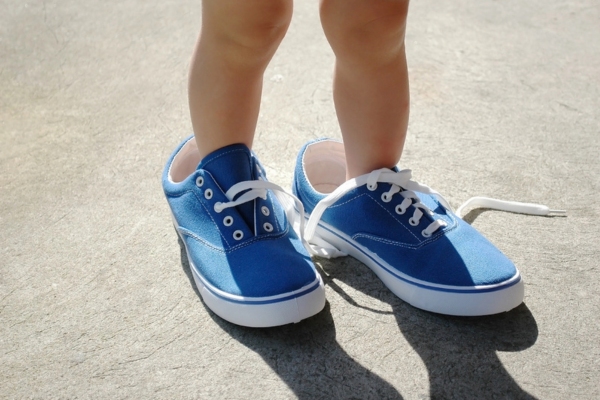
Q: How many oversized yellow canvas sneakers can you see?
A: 0